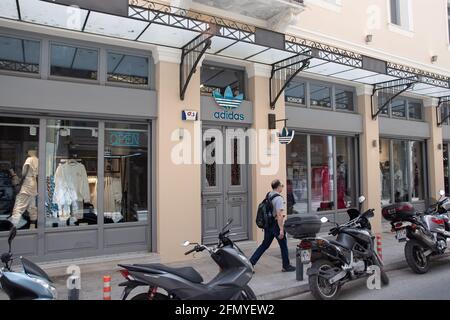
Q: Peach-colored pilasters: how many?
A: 4